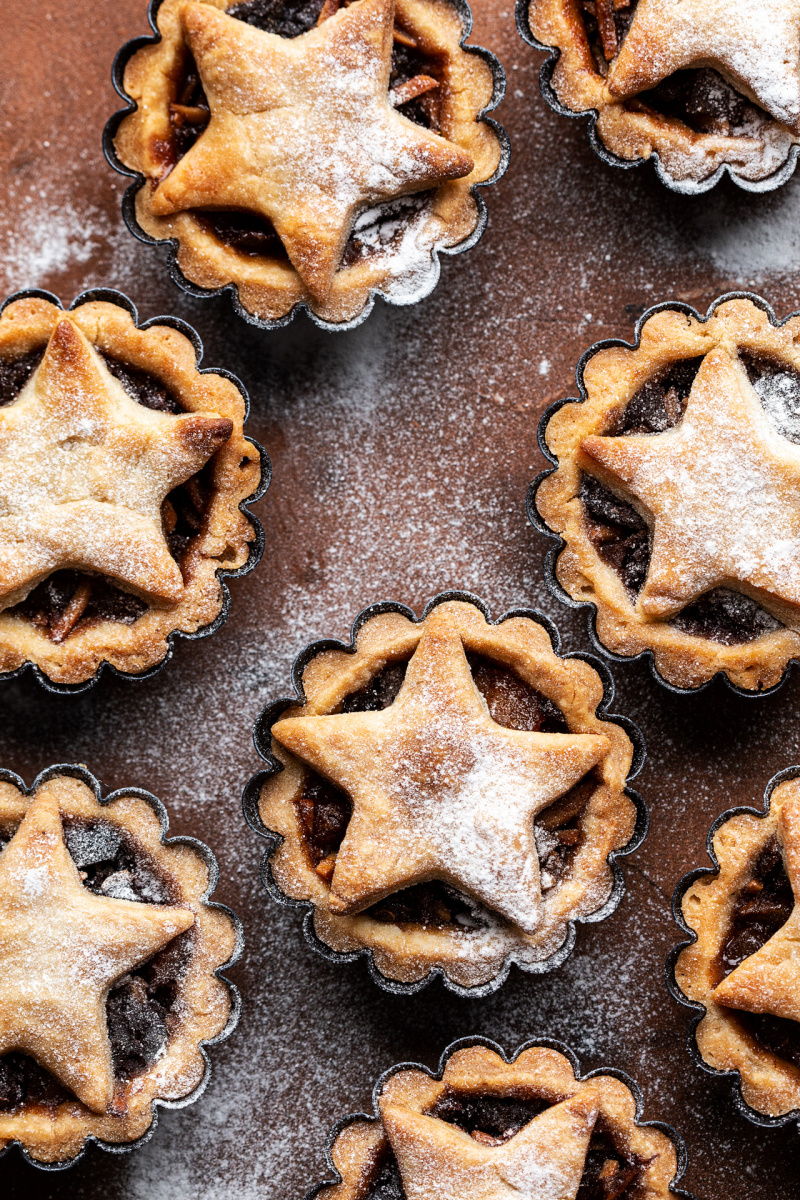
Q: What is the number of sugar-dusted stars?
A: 8